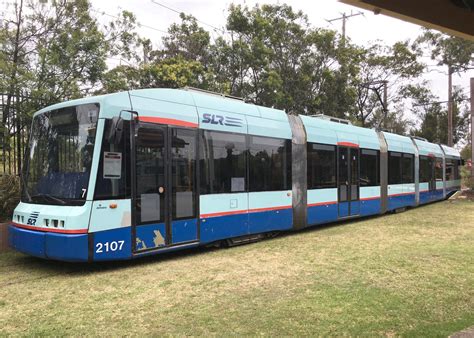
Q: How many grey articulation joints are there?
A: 4